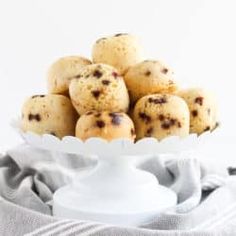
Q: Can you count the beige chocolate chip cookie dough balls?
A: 8